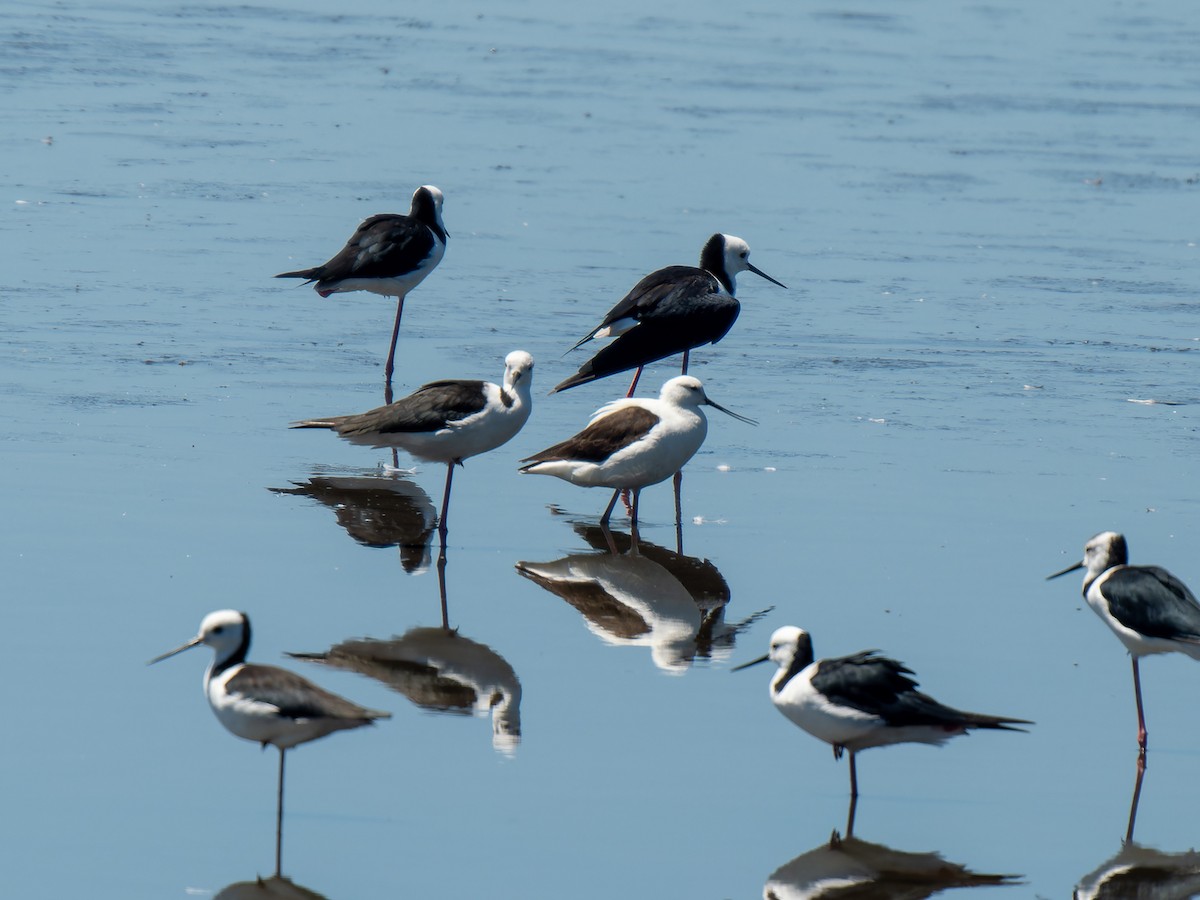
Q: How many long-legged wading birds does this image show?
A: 7